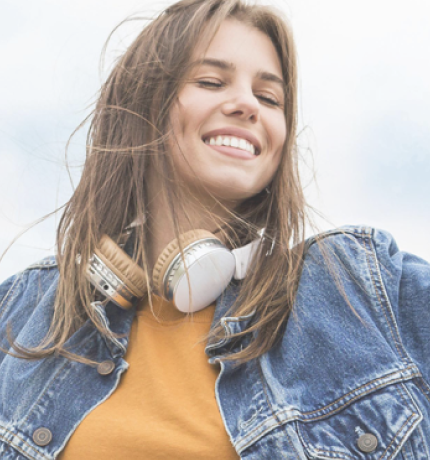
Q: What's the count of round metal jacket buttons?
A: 3